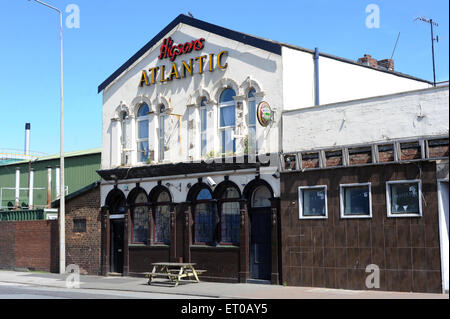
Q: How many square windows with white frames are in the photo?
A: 3